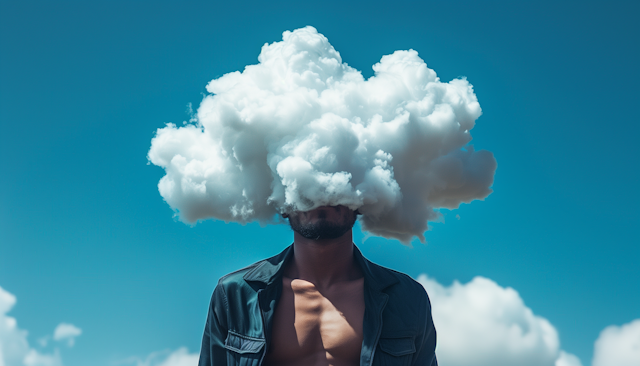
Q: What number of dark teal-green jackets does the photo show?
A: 1